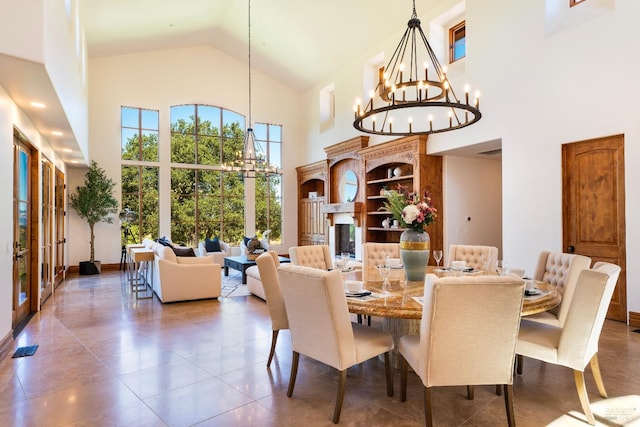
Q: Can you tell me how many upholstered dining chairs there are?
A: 8